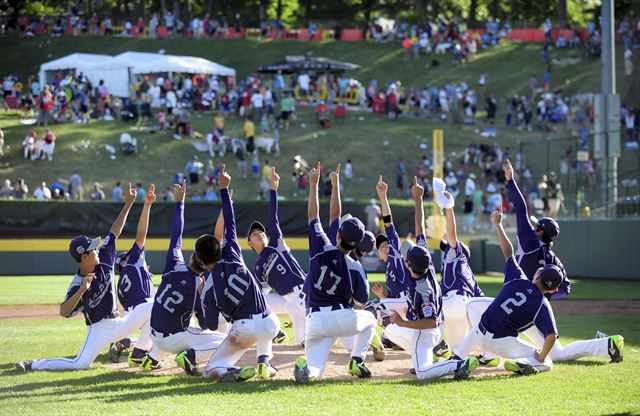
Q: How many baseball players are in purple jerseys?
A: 13